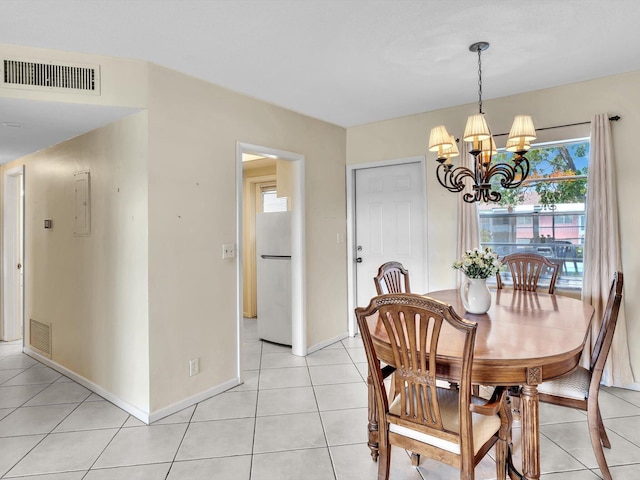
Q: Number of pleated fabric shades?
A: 6